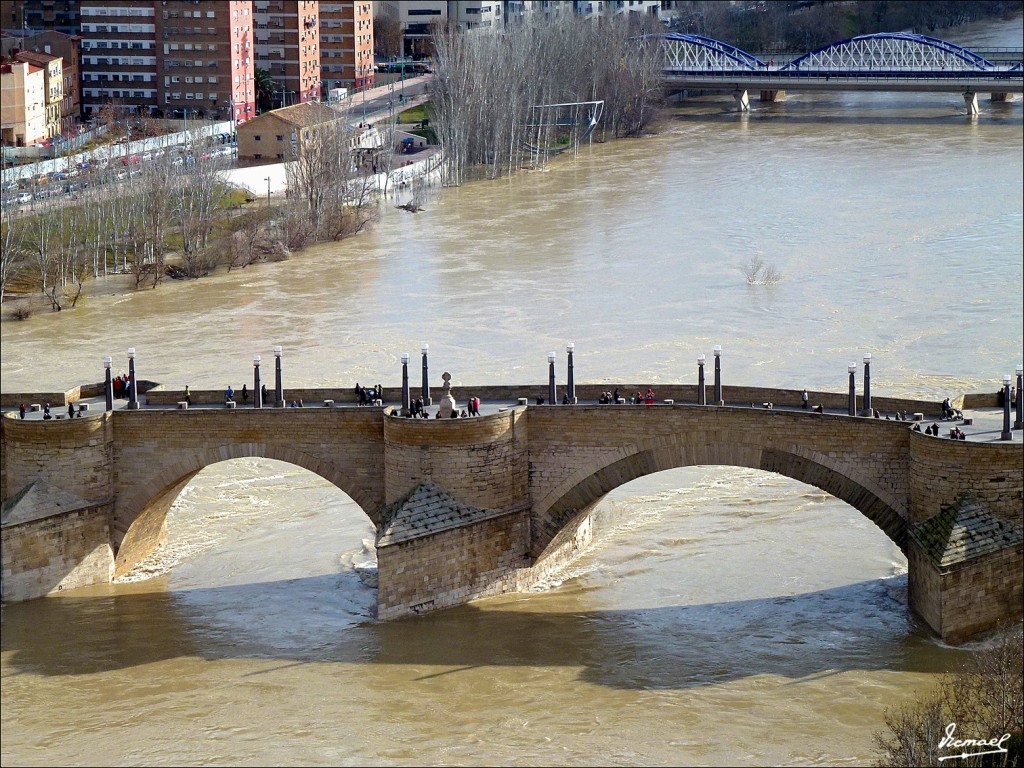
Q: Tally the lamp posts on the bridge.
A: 14